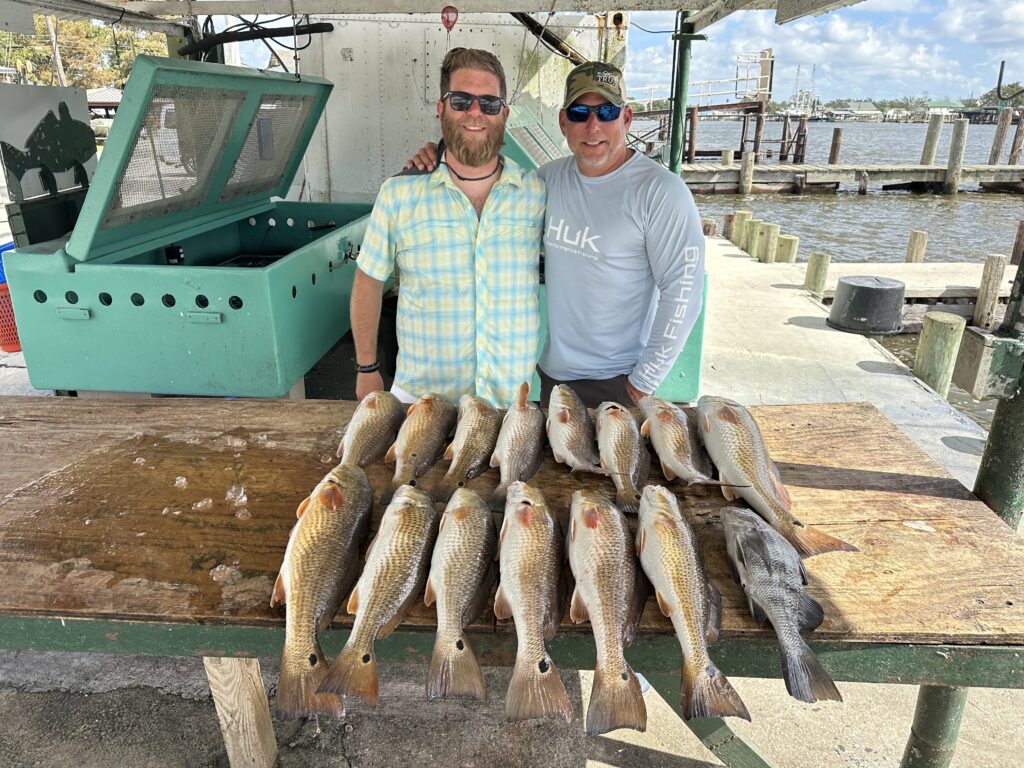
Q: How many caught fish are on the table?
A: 15